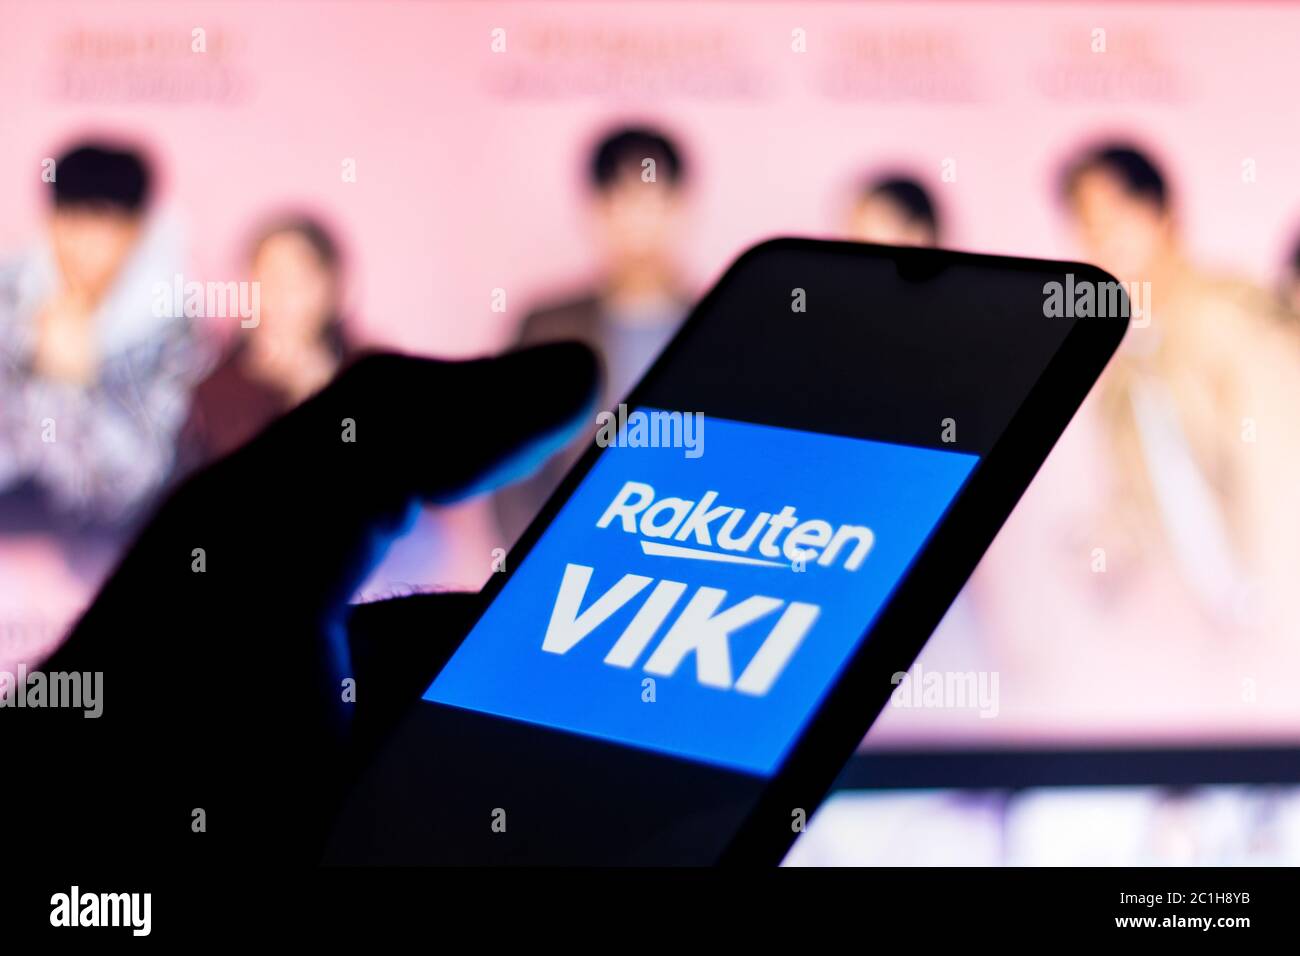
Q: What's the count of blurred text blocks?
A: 4